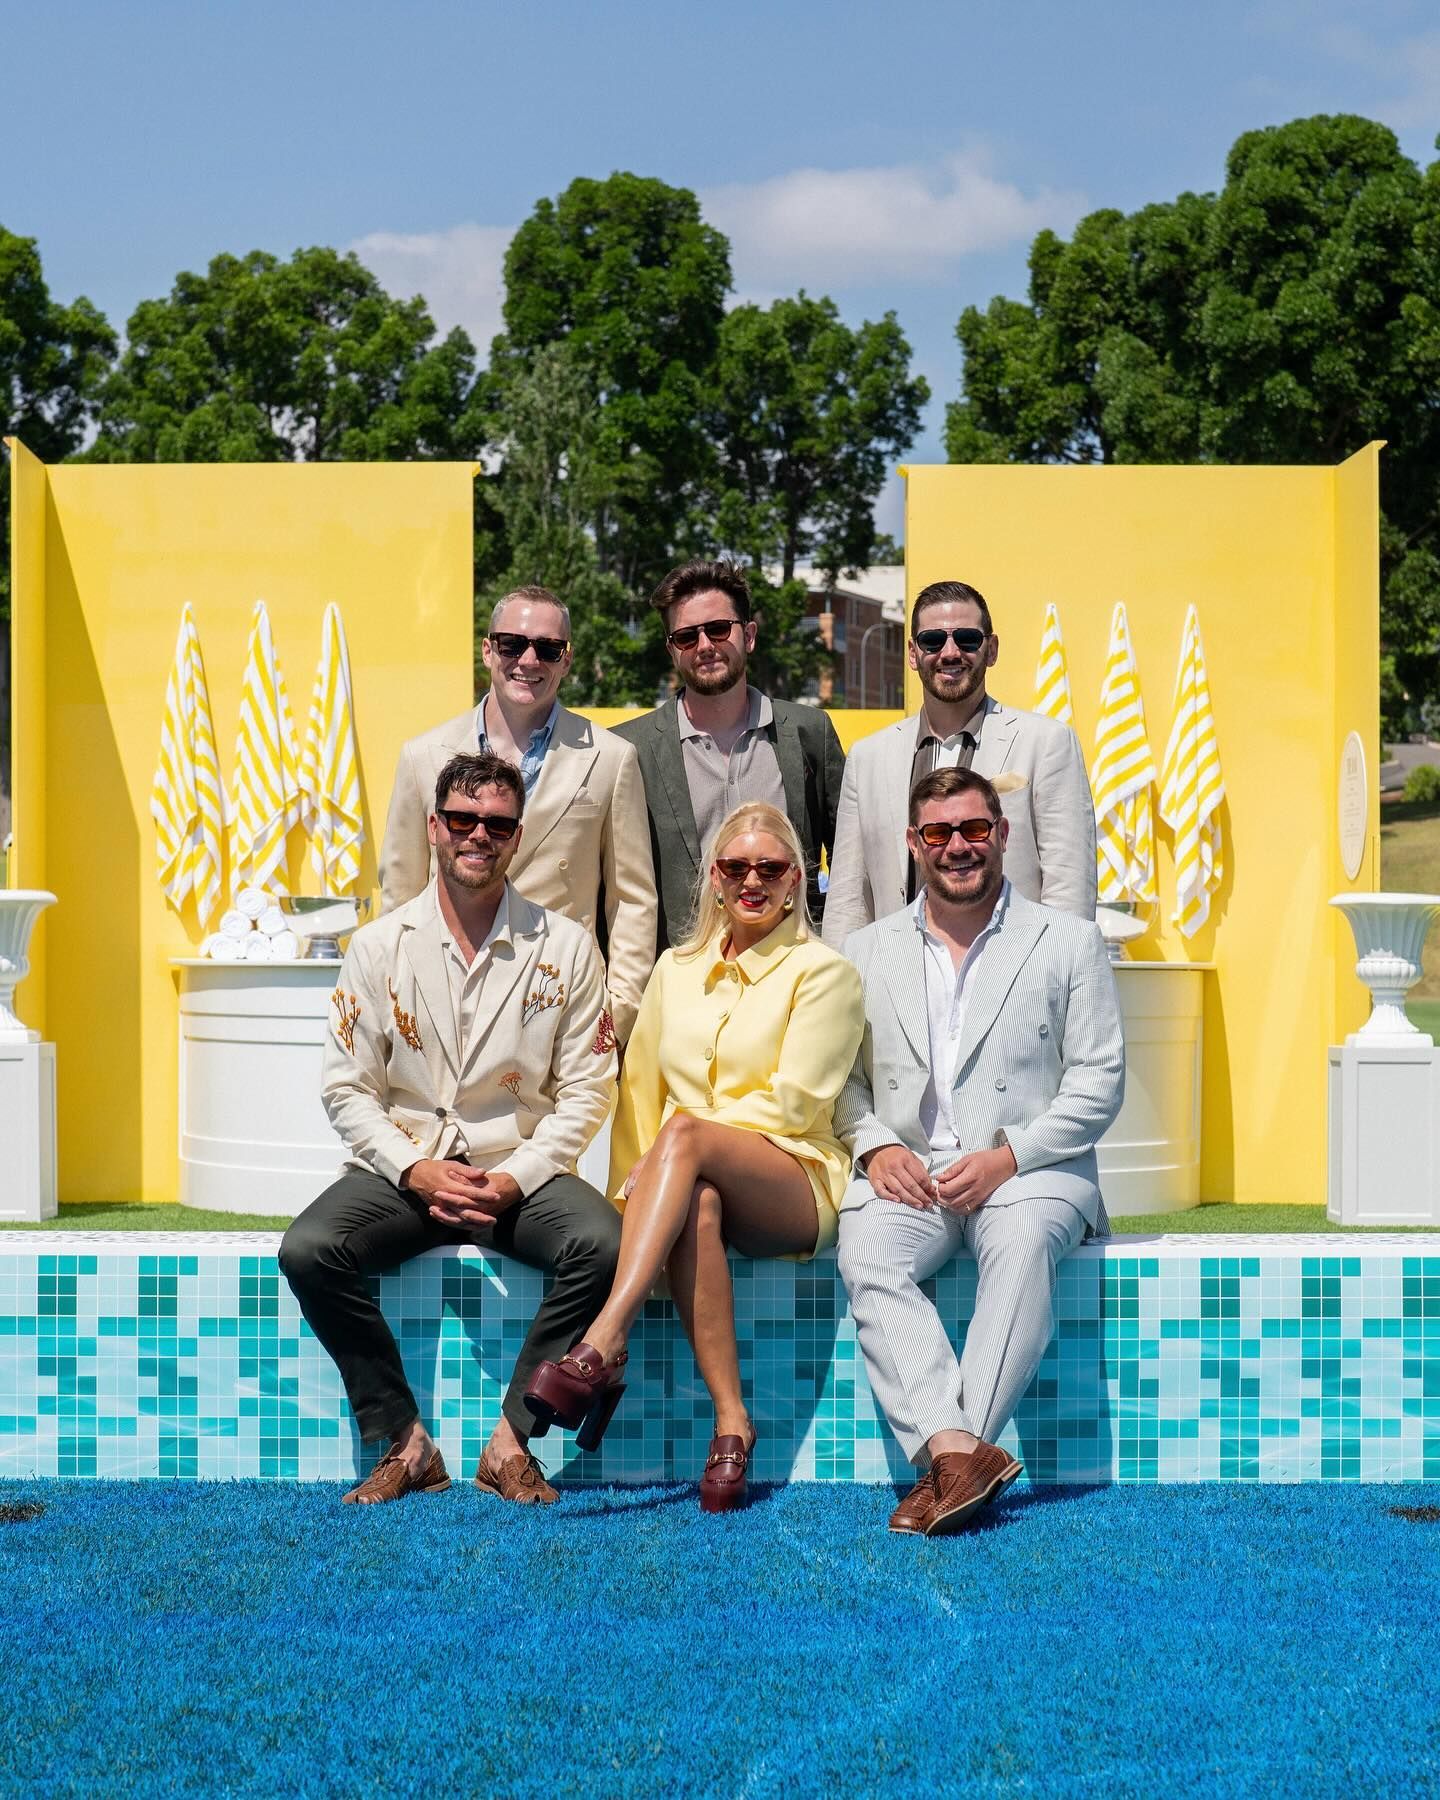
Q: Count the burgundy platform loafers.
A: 2